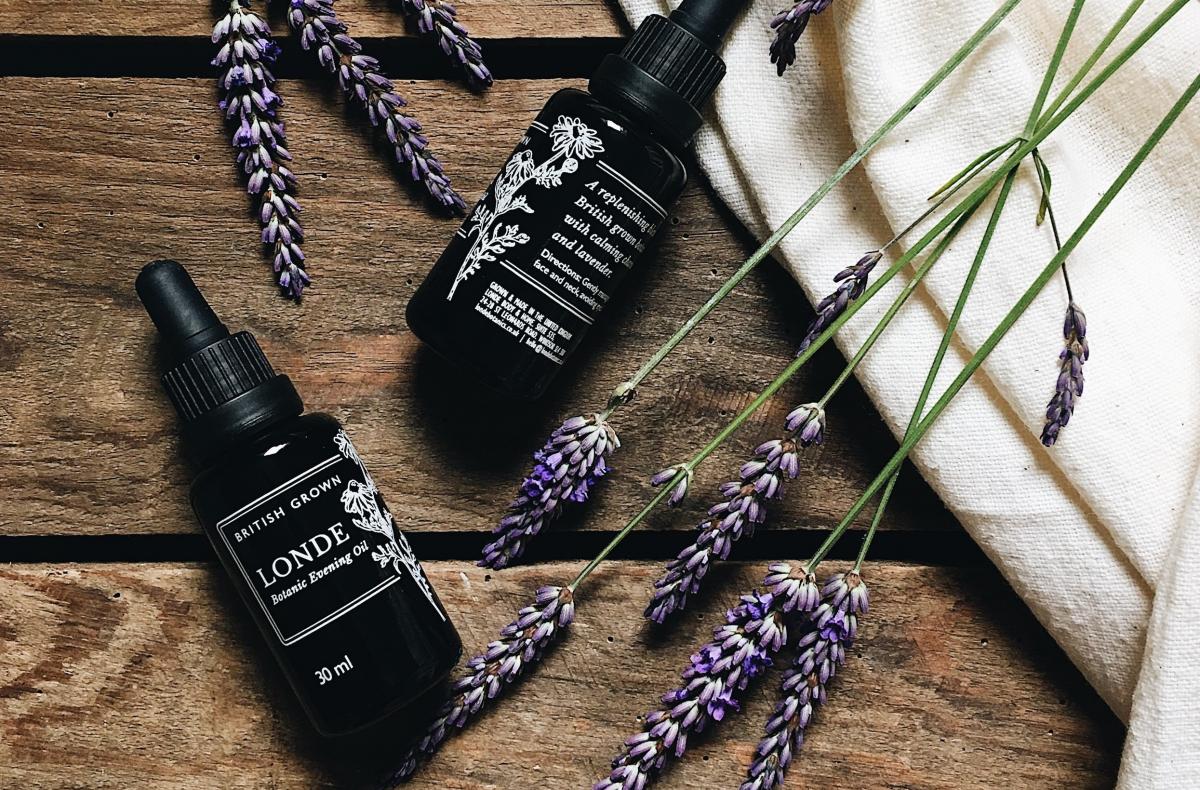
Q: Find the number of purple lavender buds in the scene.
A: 11